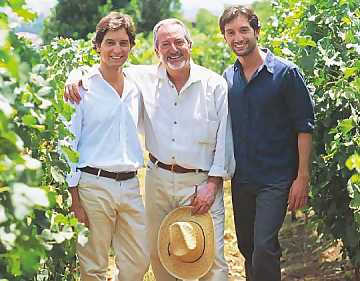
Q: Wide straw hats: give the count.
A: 1